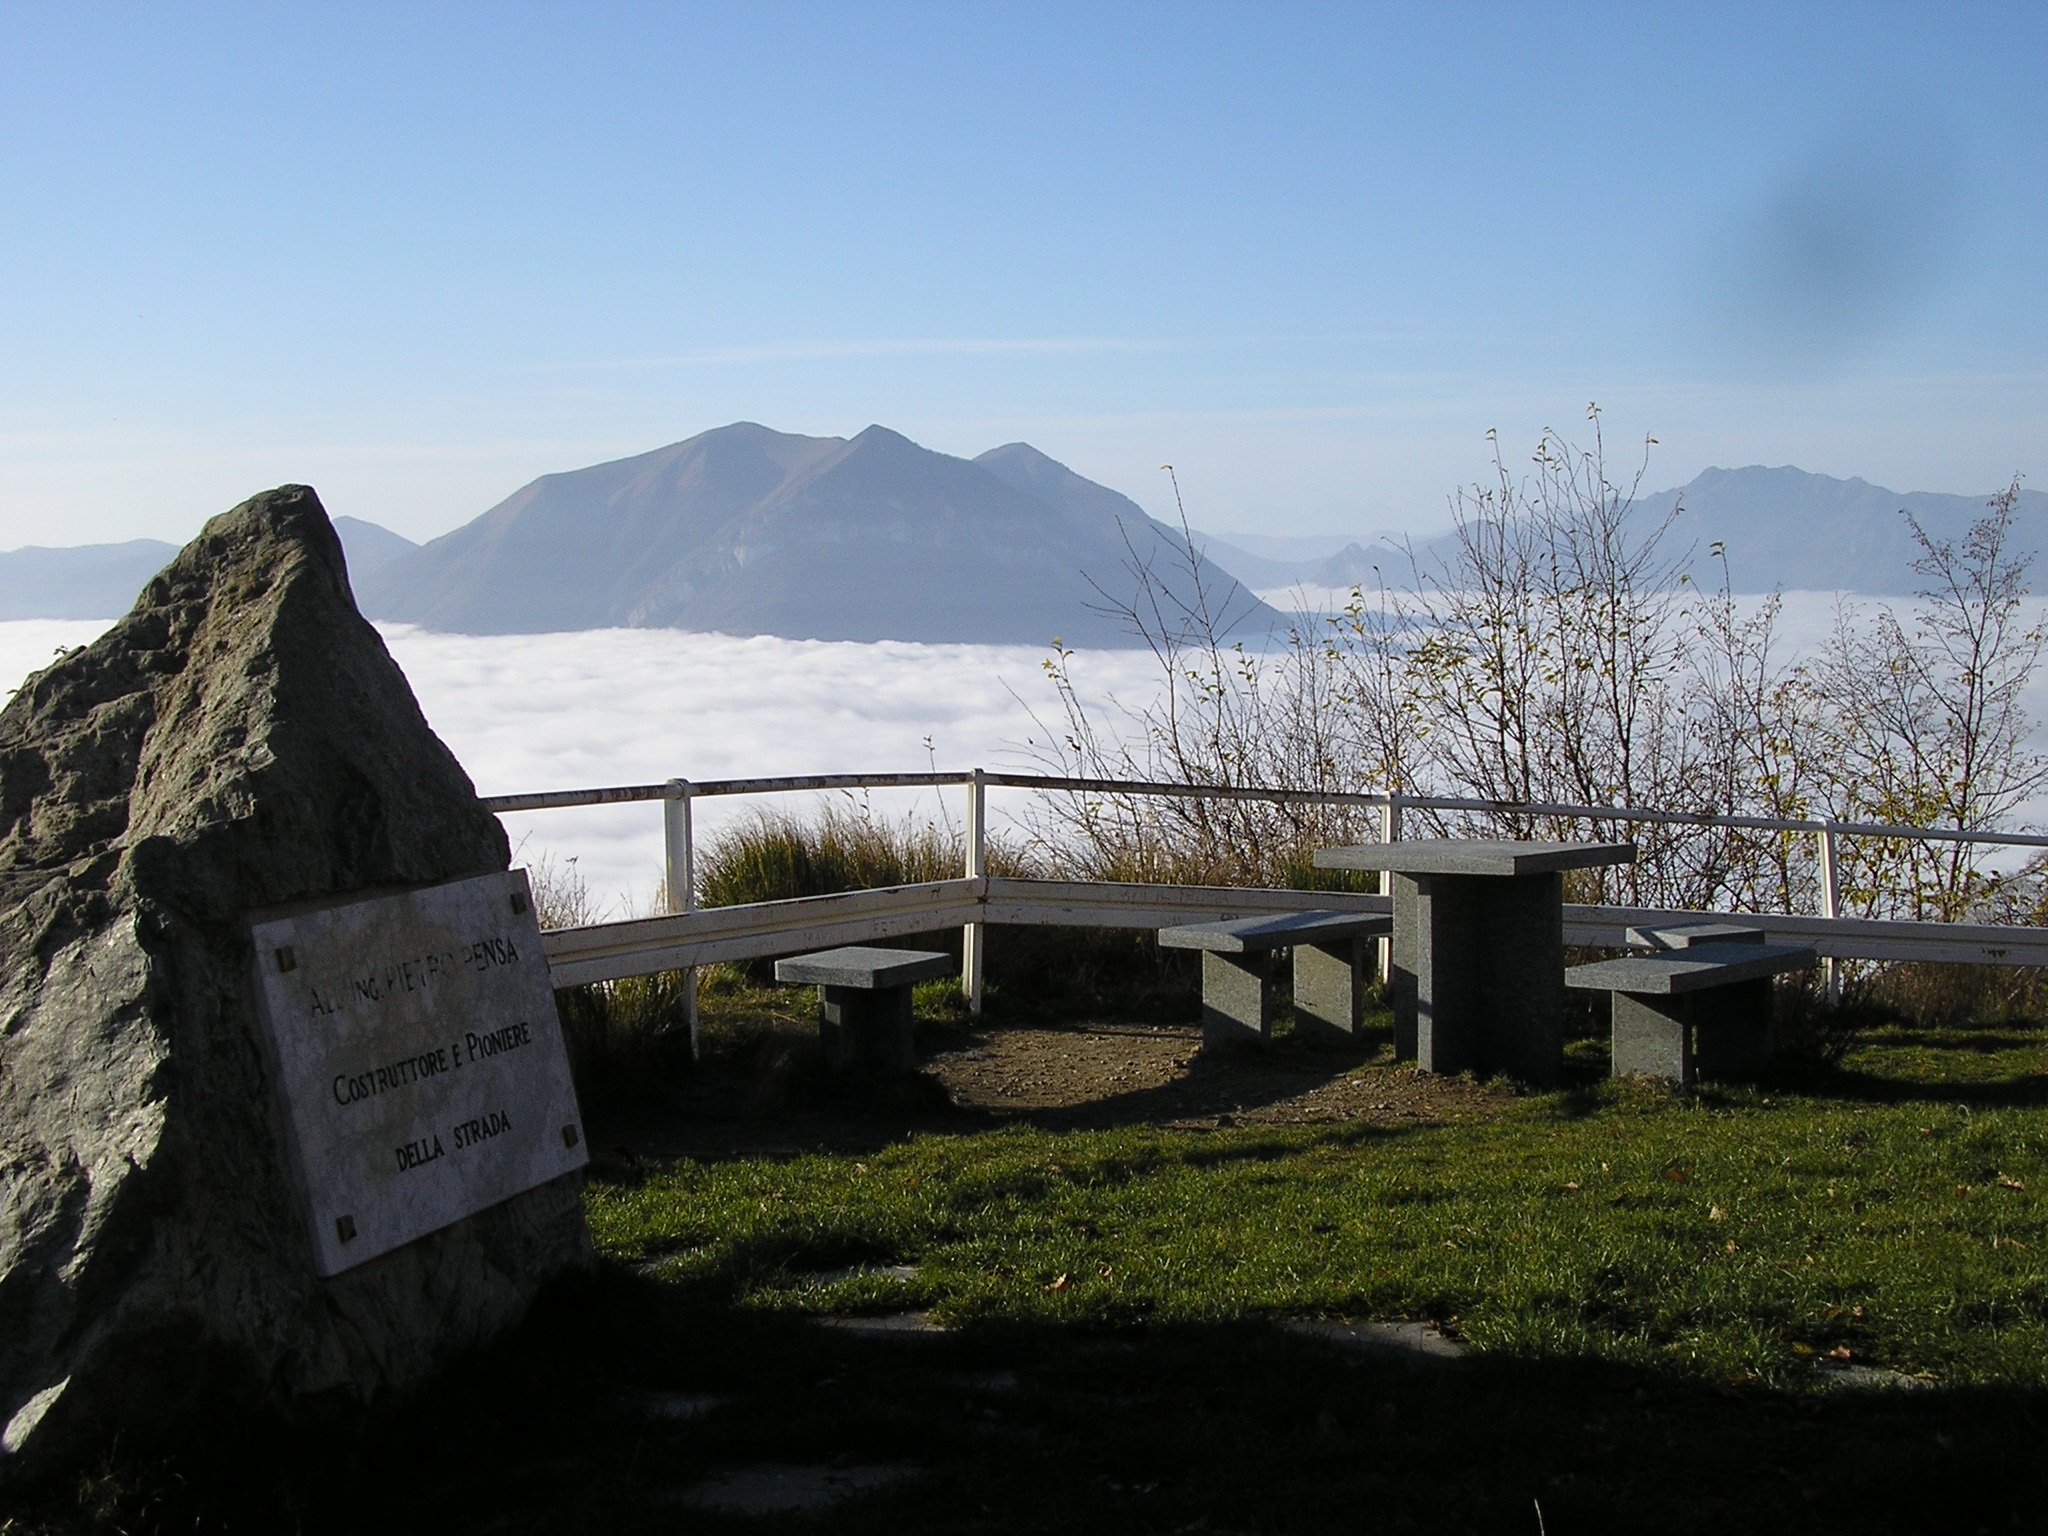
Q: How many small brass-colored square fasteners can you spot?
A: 4